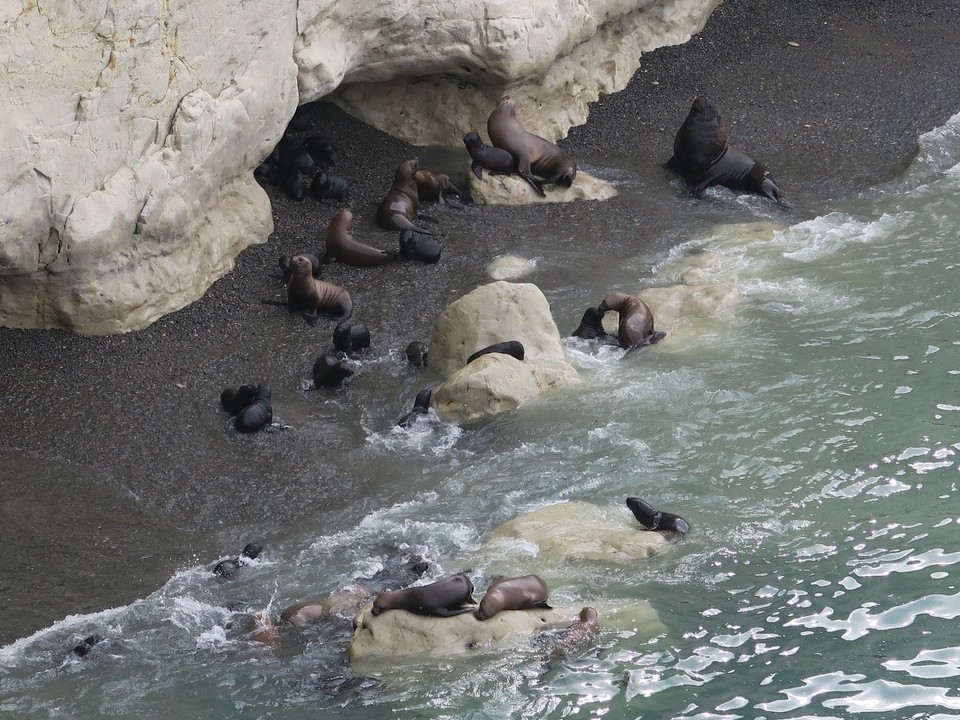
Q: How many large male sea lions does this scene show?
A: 1